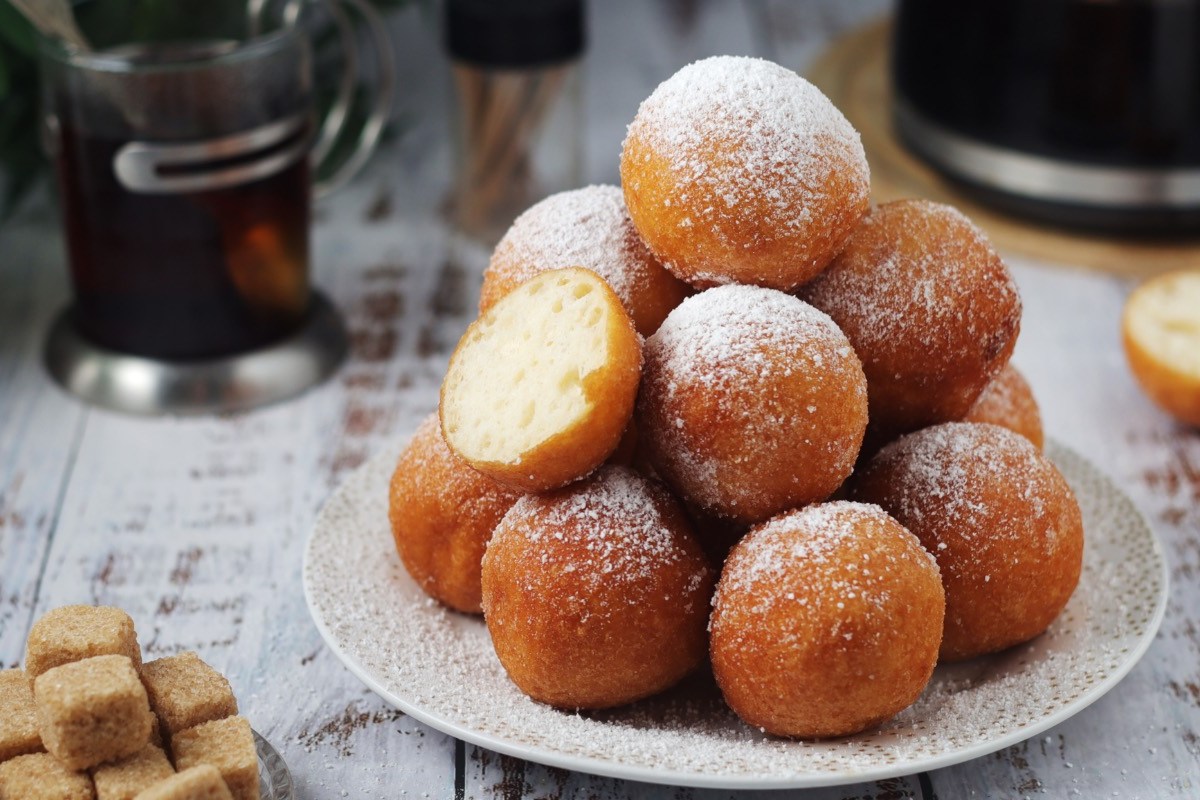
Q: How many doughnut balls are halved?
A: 2